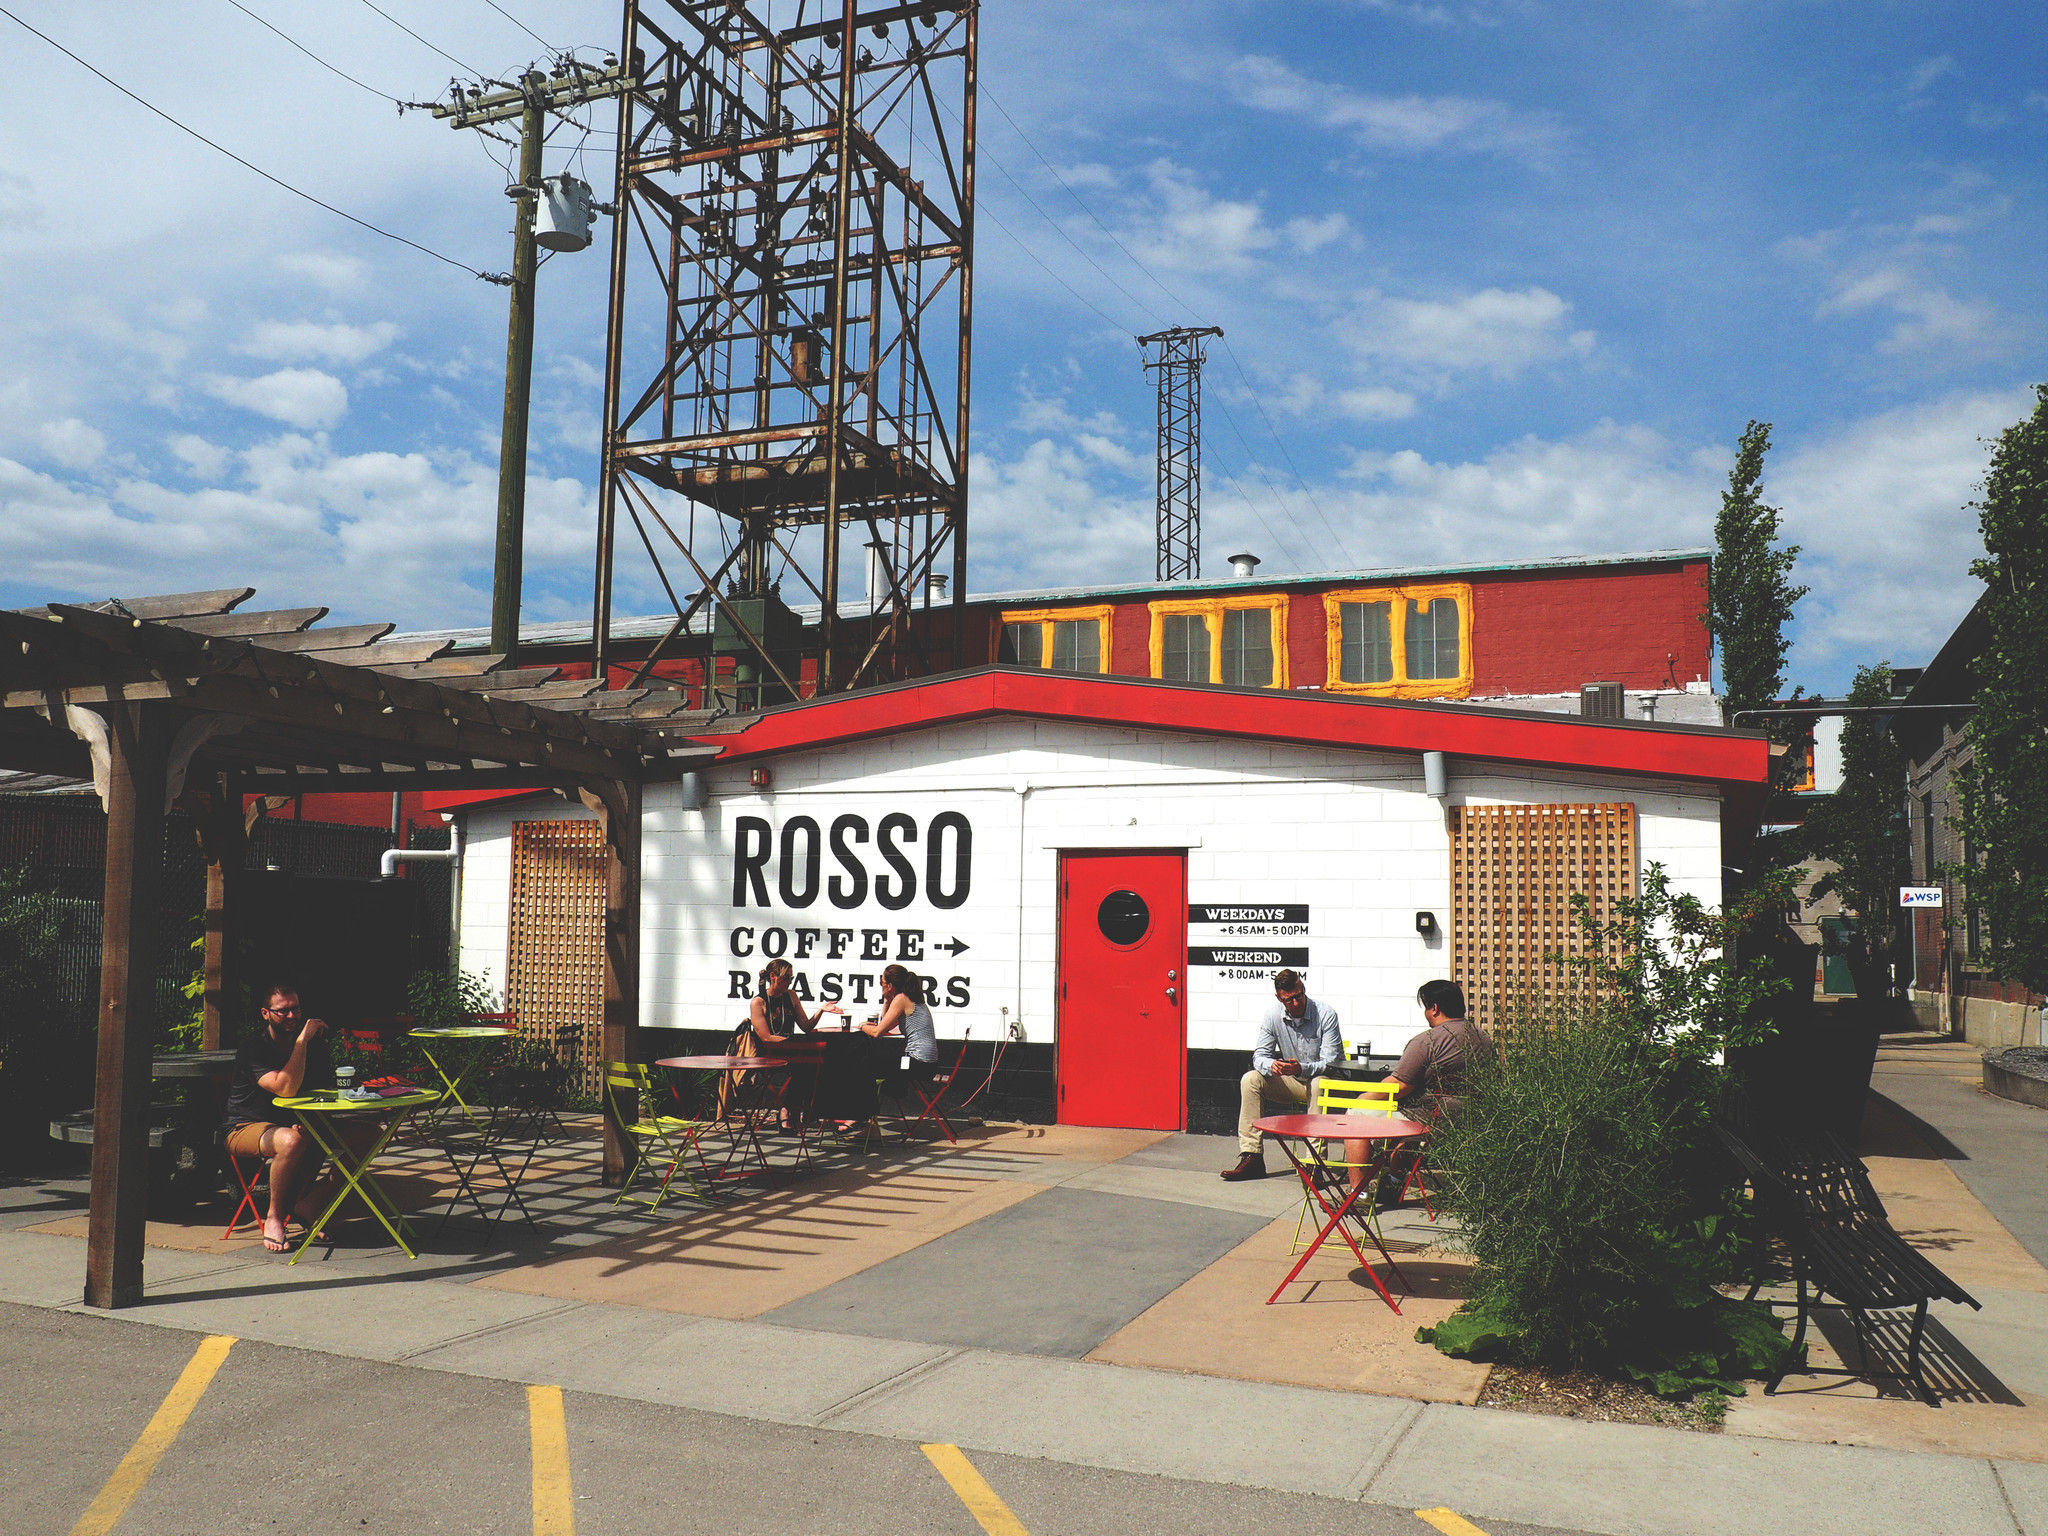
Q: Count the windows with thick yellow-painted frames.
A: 3